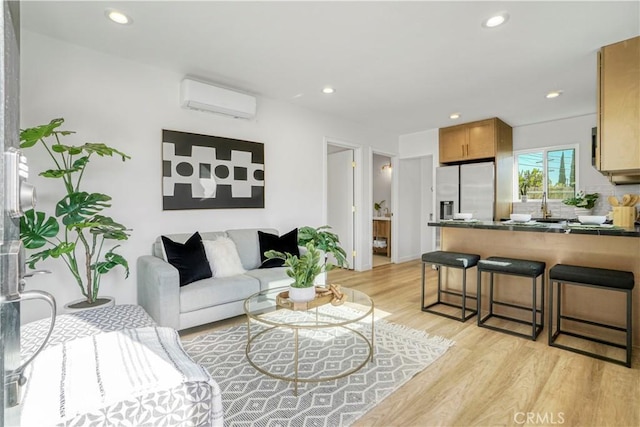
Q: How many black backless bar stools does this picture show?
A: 3